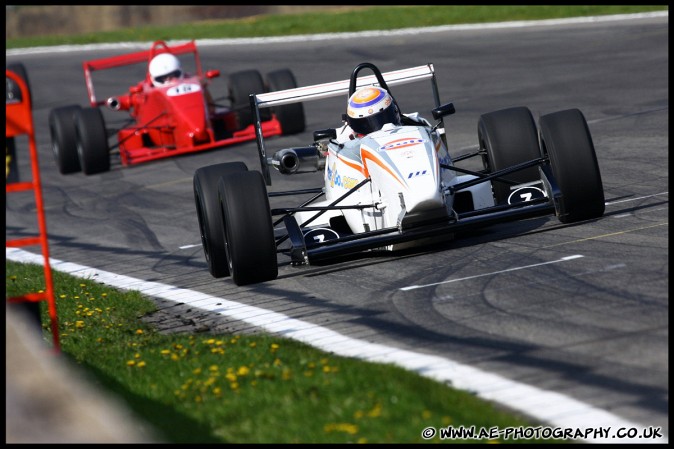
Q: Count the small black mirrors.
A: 2